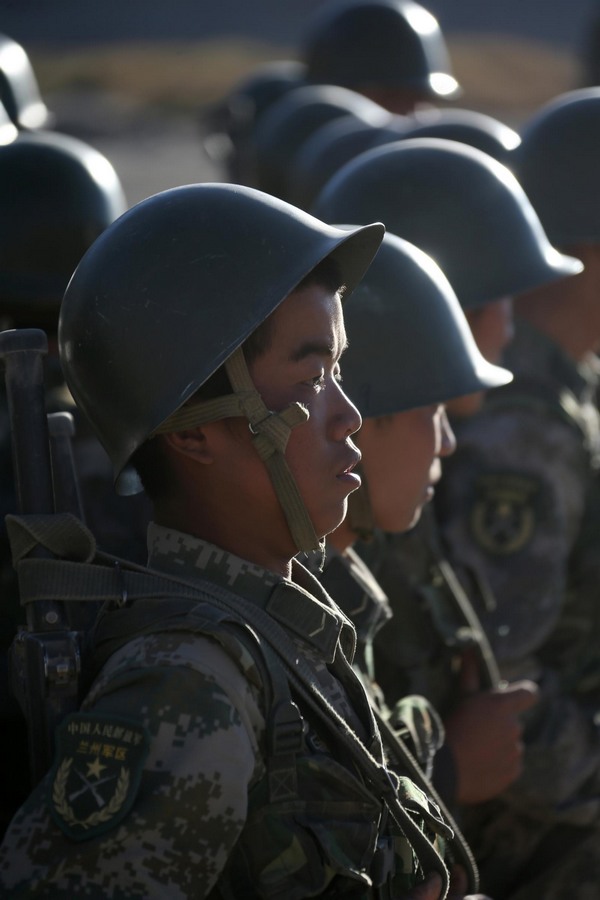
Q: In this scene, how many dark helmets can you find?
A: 12